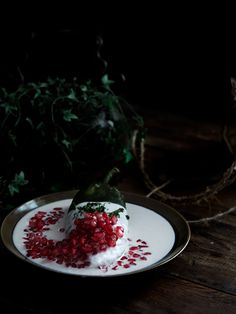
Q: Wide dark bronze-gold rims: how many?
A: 1